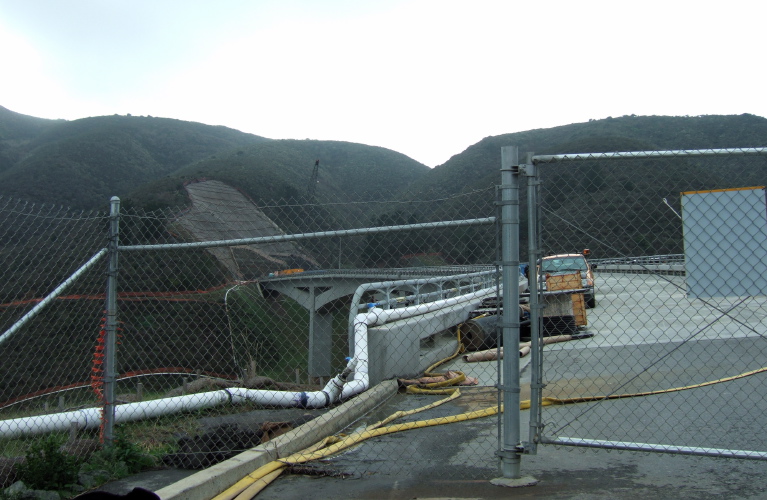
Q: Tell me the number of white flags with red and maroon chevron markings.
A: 0